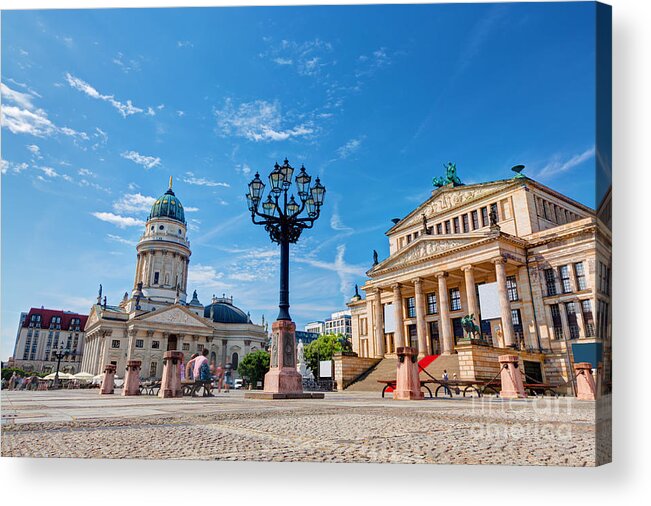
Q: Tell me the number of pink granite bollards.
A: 6